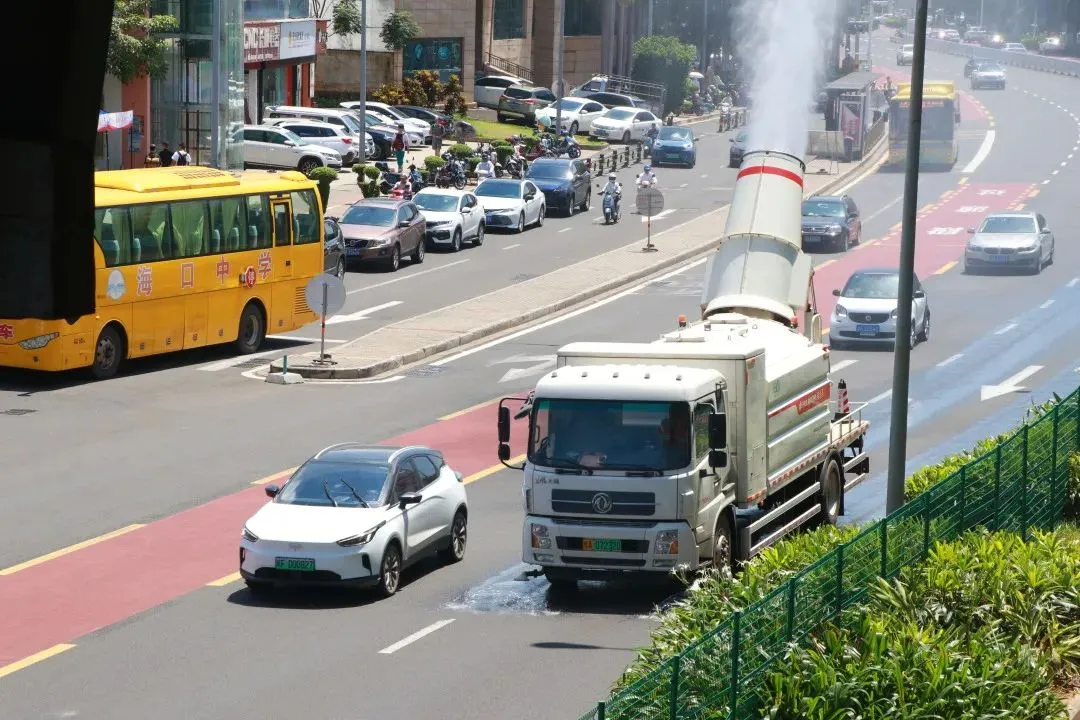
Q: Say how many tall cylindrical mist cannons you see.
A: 1